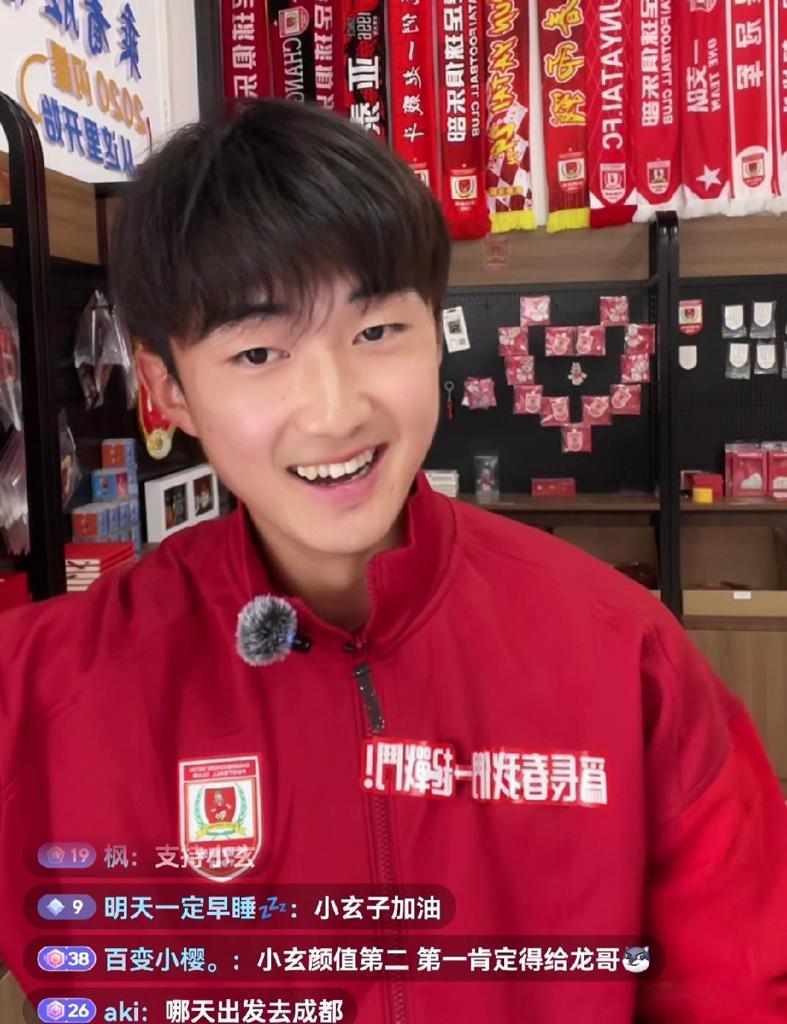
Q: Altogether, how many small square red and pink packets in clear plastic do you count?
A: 14